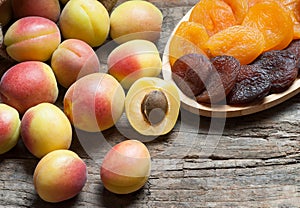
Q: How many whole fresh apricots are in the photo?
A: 12